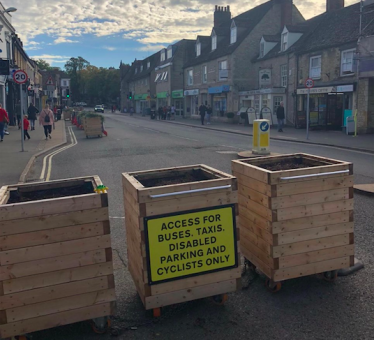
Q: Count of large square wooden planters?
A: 3